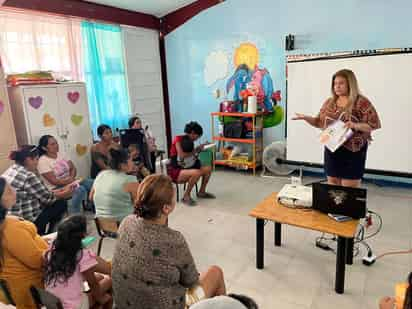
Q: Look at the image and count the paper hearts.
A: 5